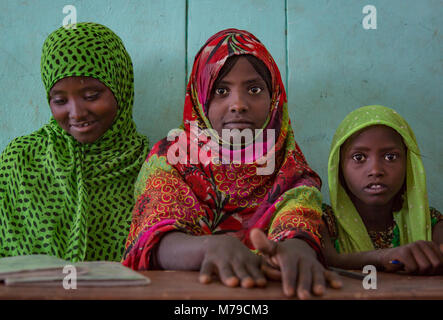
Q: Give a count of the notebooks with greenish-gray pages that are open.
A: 1